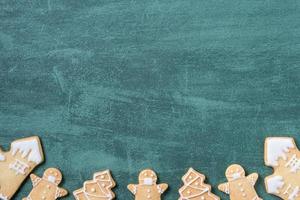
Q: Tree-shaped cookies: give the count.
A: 2